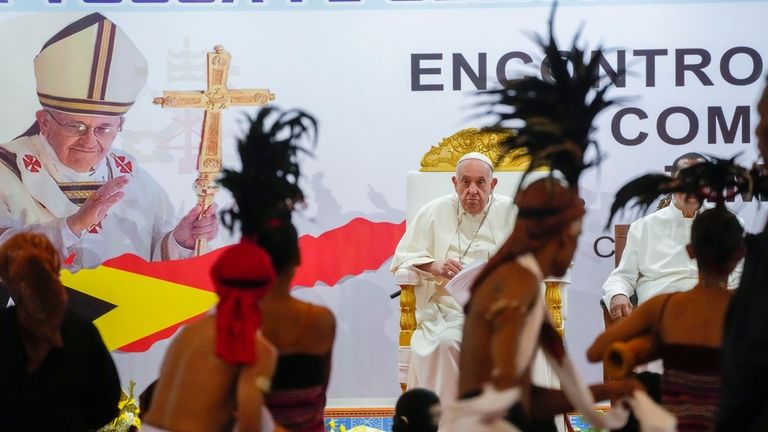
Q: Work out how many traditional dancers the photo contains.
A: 4